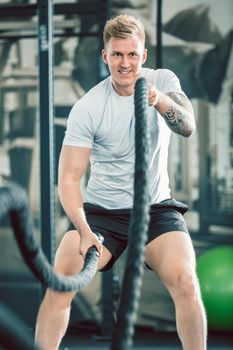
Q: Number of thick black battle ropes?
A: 2